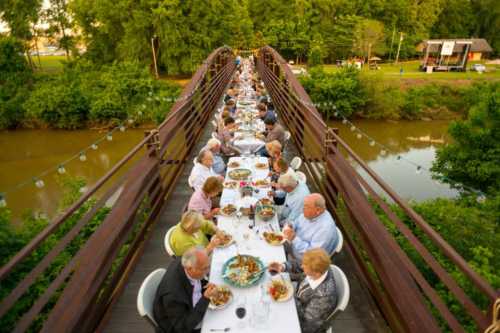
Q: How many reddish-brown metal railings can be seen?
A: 2